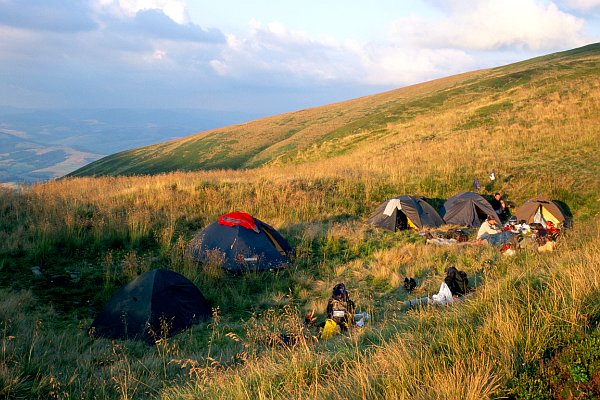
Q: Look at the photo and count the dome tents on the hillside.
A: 5